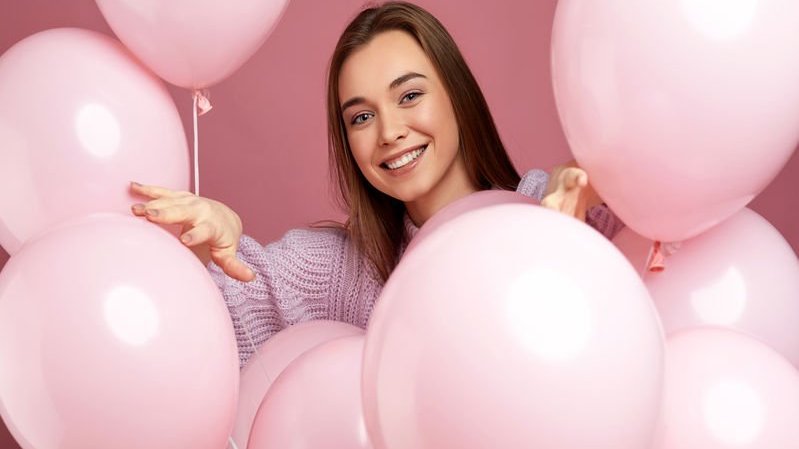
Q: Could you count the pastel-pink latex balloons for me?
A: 10